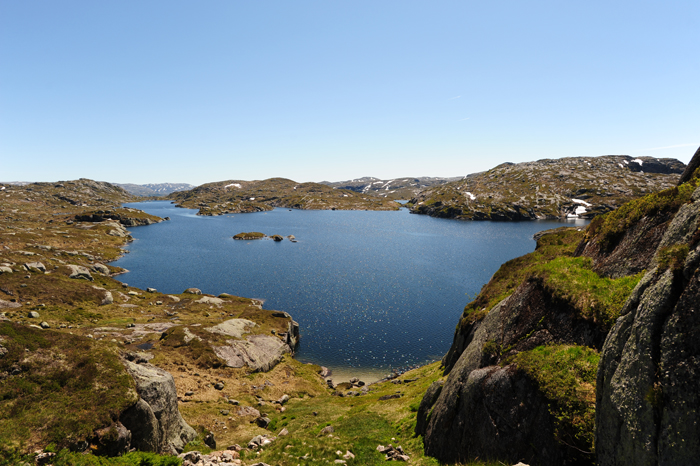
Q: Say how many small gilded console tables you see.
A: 0